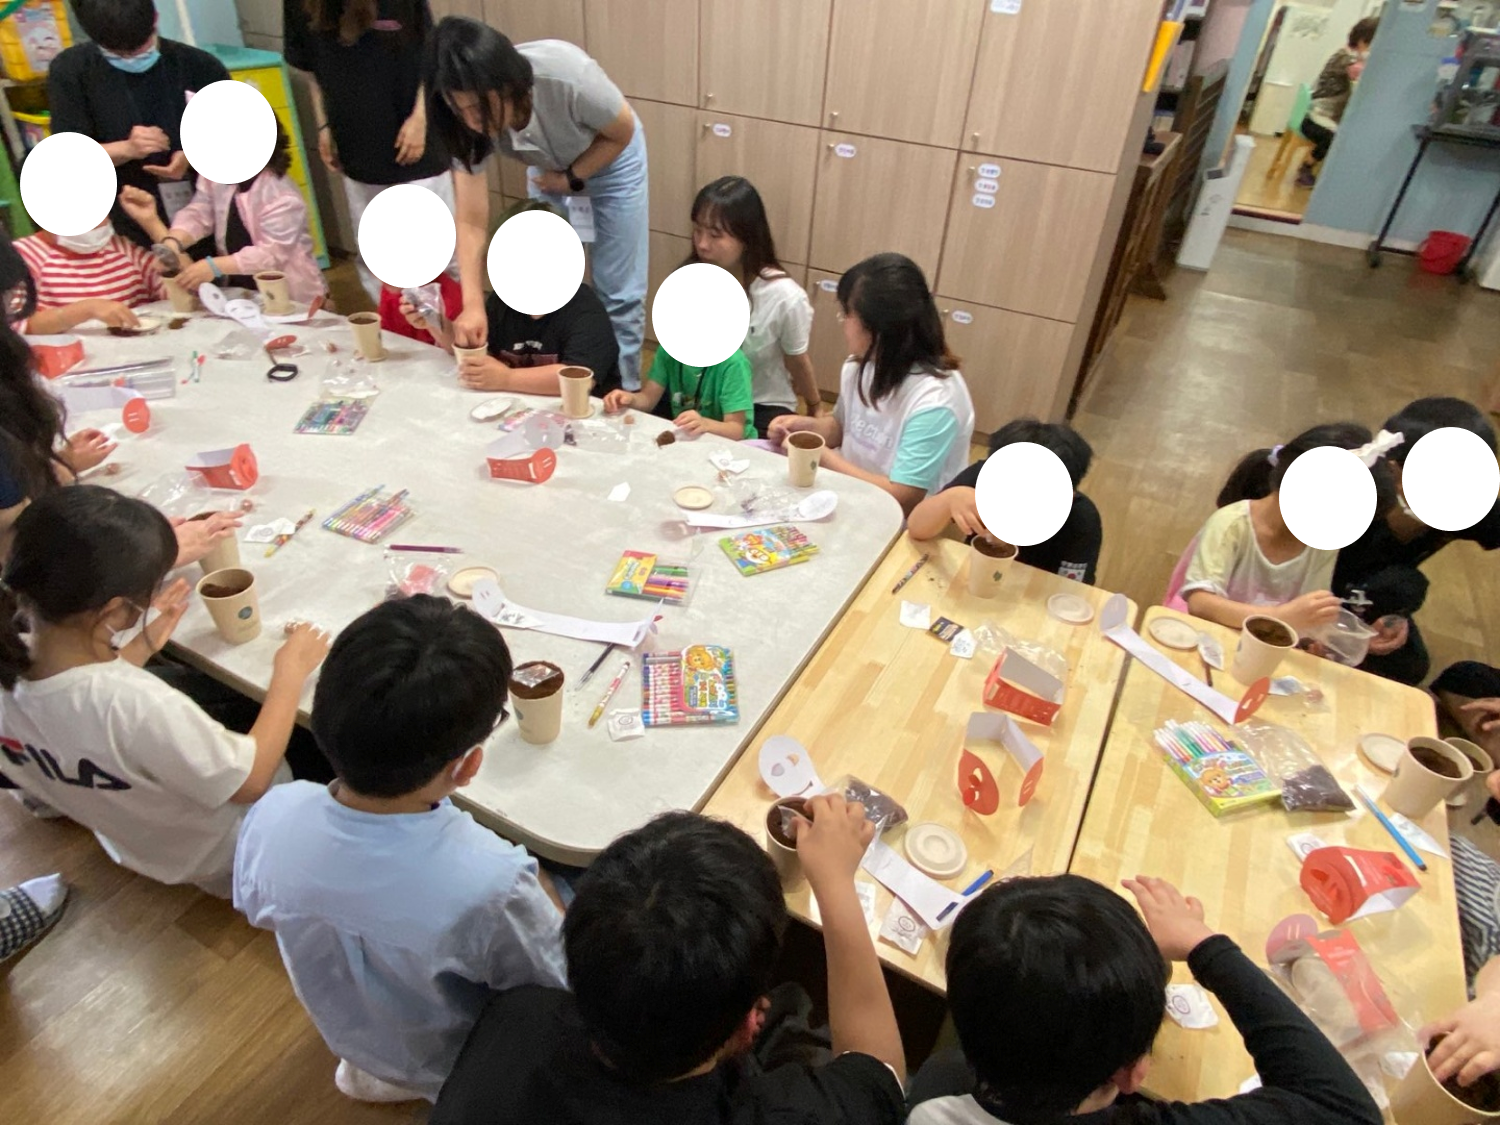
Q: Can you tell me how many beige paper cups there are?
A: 15